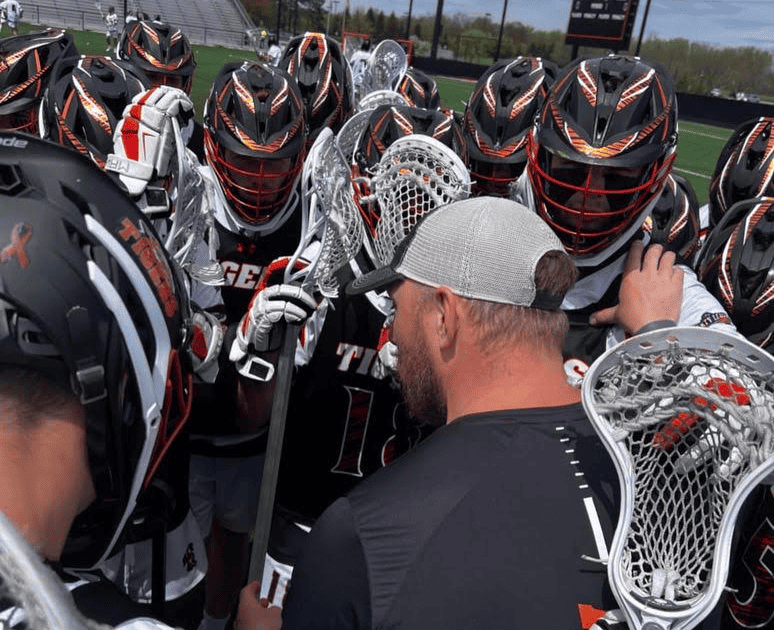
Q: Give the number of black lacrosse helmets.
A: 13